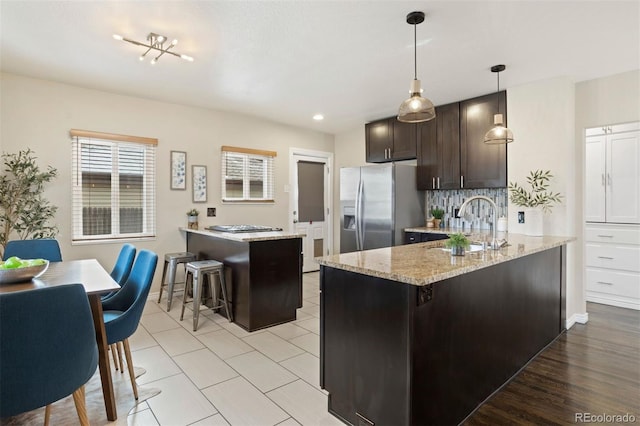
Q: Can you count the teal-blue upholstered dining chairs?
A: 4